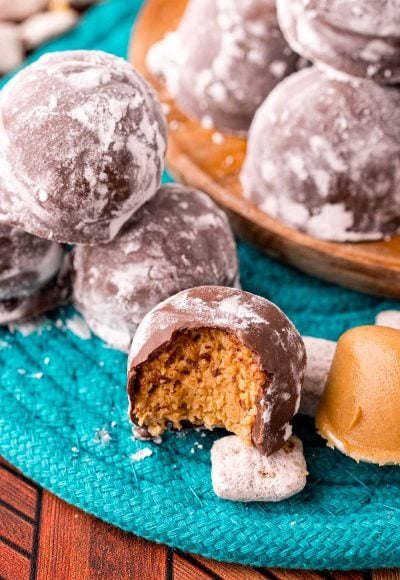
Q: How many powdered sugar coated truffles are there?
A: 7